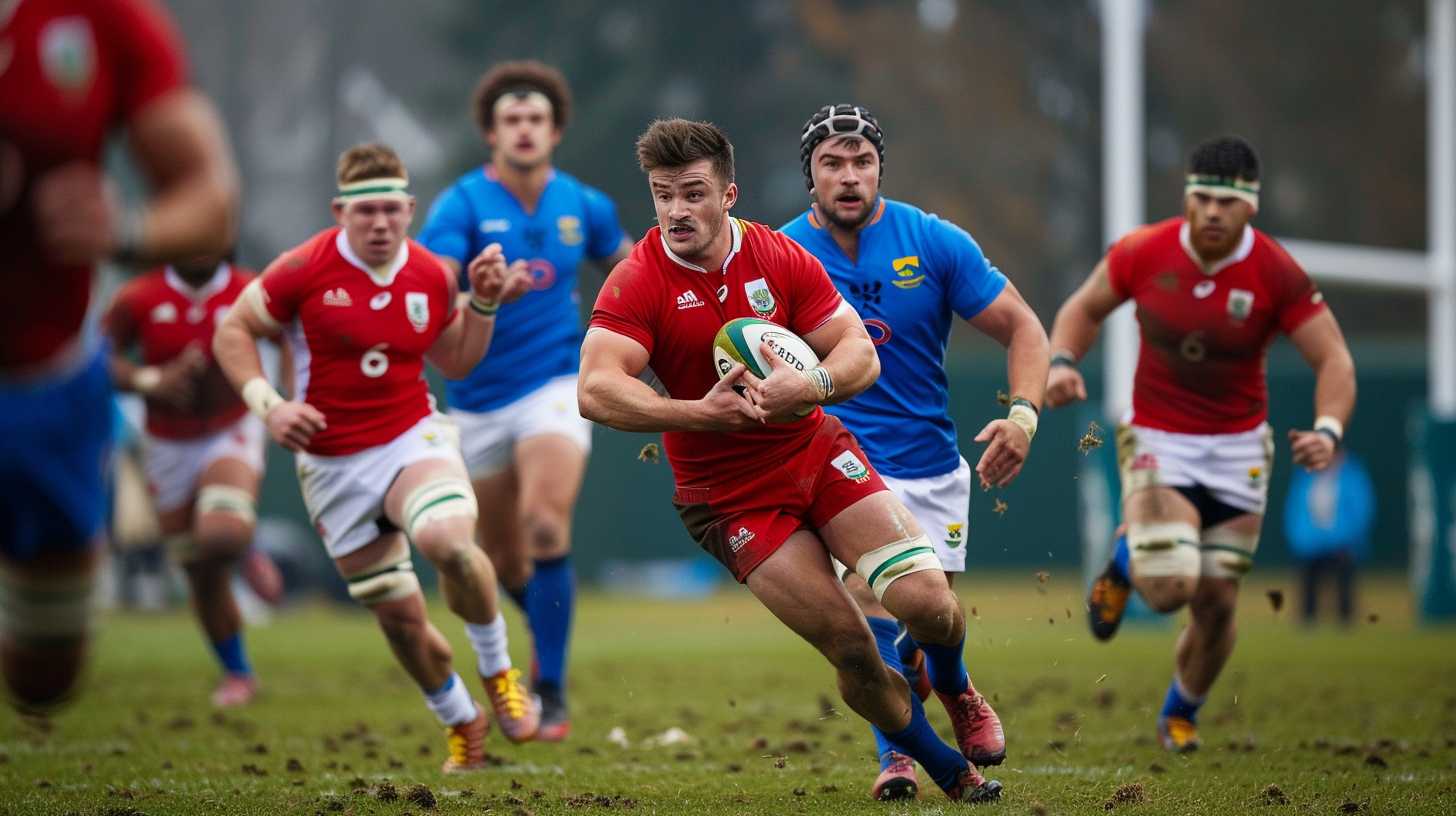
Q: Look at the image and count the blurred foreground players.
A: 1